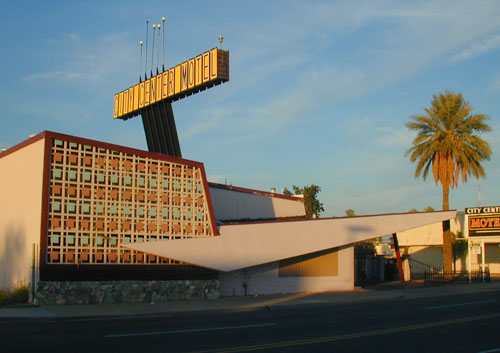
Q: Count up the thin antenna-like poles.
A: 5